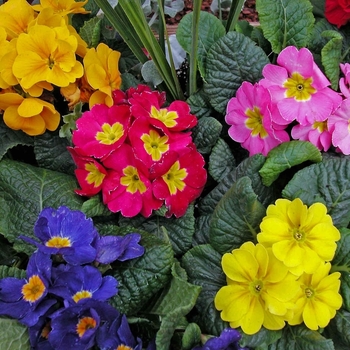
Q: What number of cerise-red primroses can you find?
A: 6